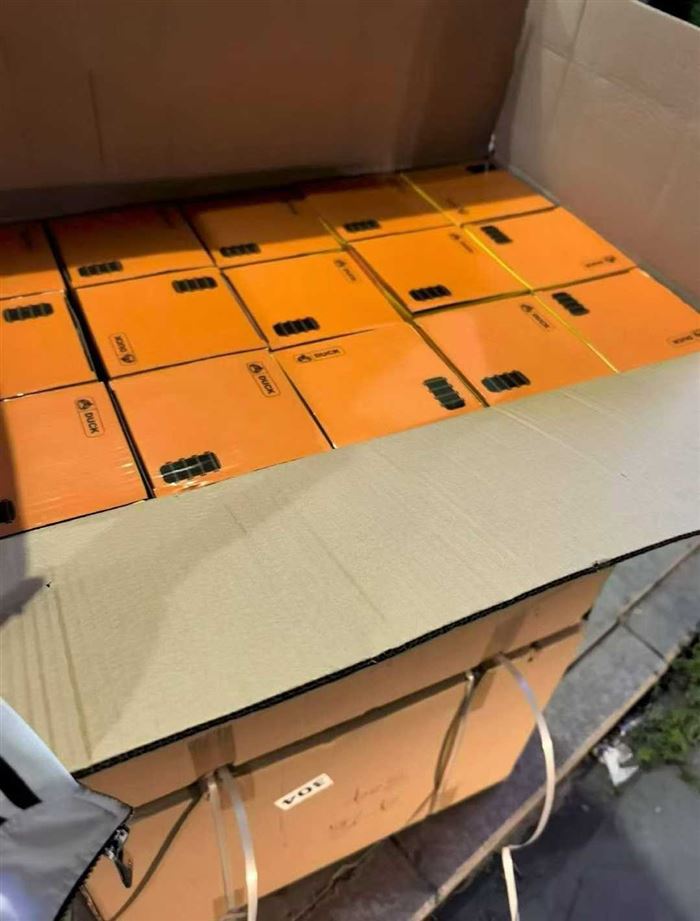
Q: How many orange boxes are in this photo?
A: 15